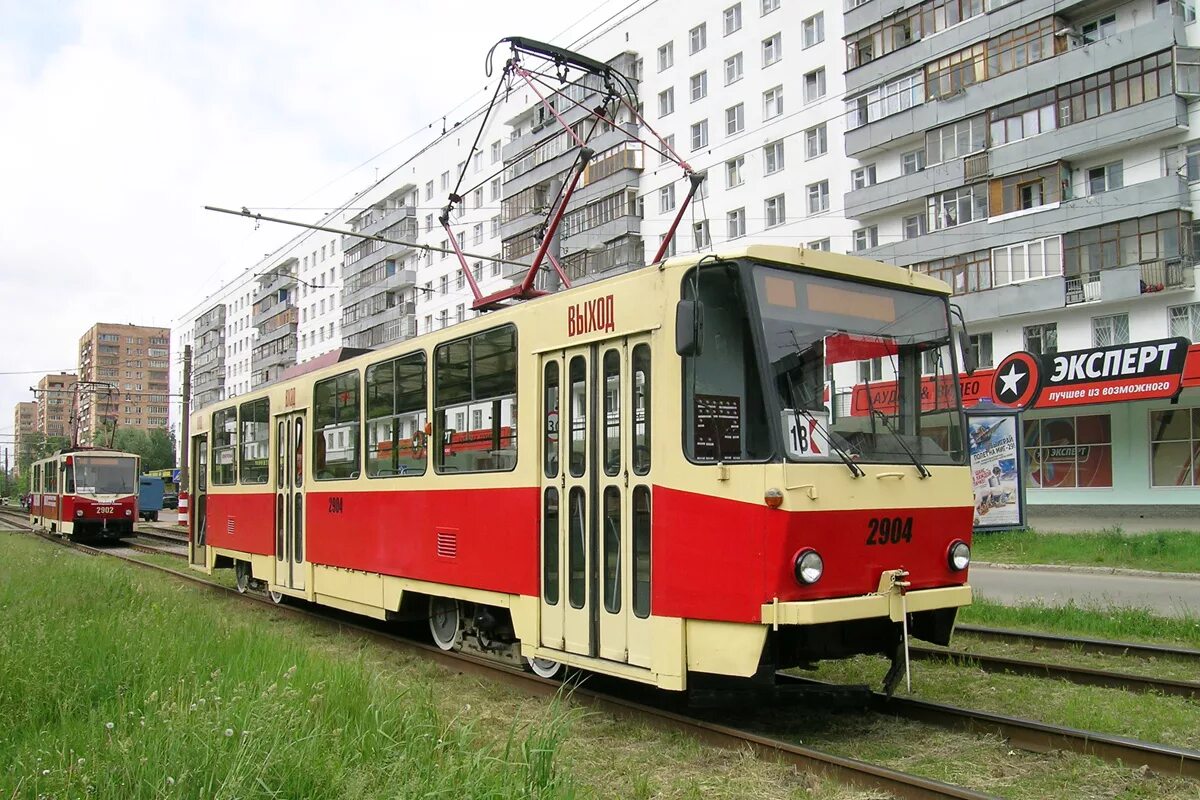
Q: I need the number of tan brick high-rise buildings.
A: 3